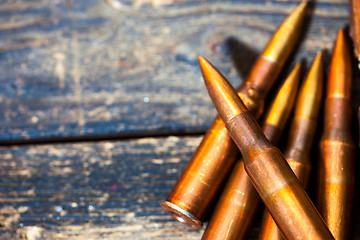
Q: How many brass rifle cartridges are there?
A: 5